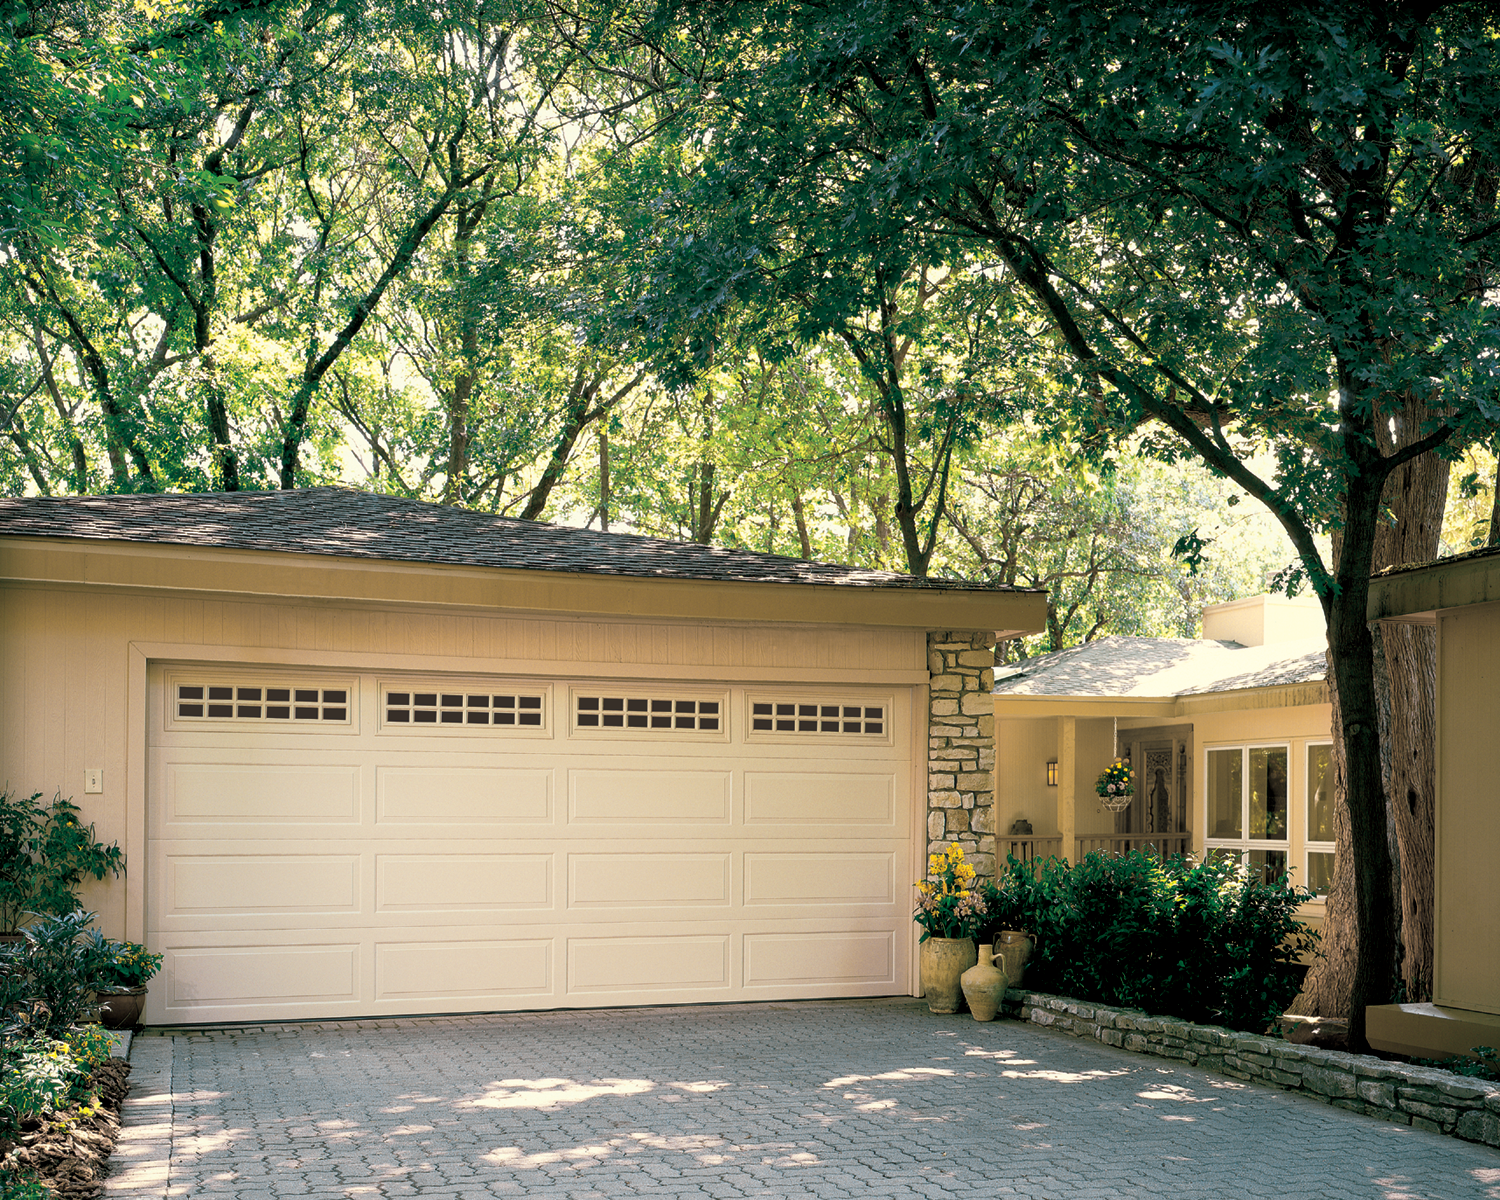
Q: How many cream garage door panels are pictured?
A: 12